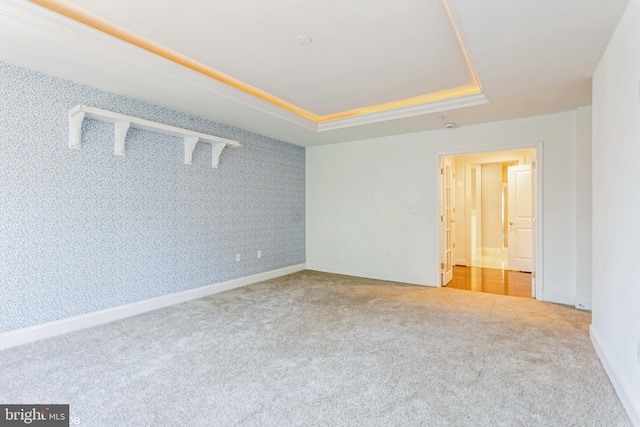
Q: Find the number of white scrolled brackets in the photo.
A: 4